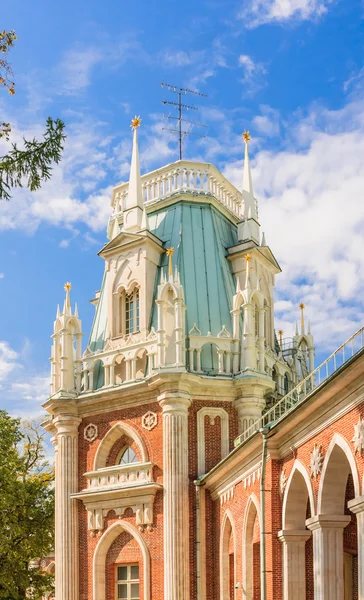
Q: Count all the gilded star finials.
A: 7